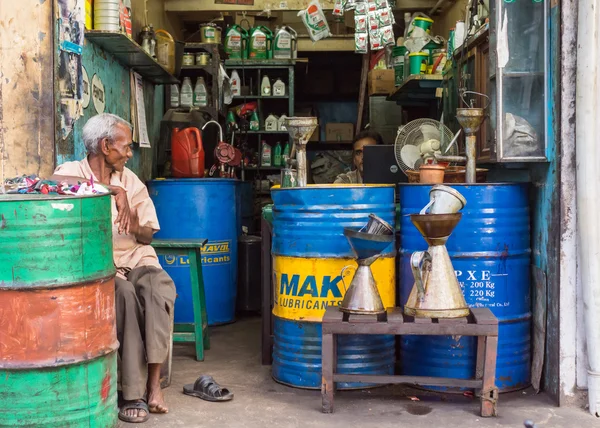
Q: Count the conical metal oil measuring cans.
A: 2